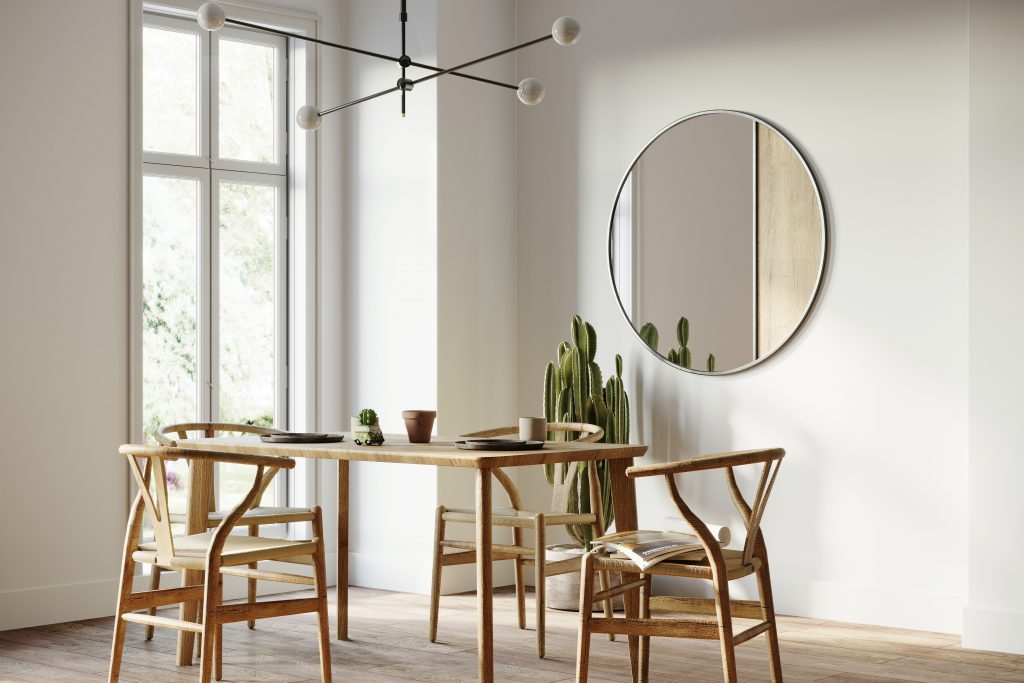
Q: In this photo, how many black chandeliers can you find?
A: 1